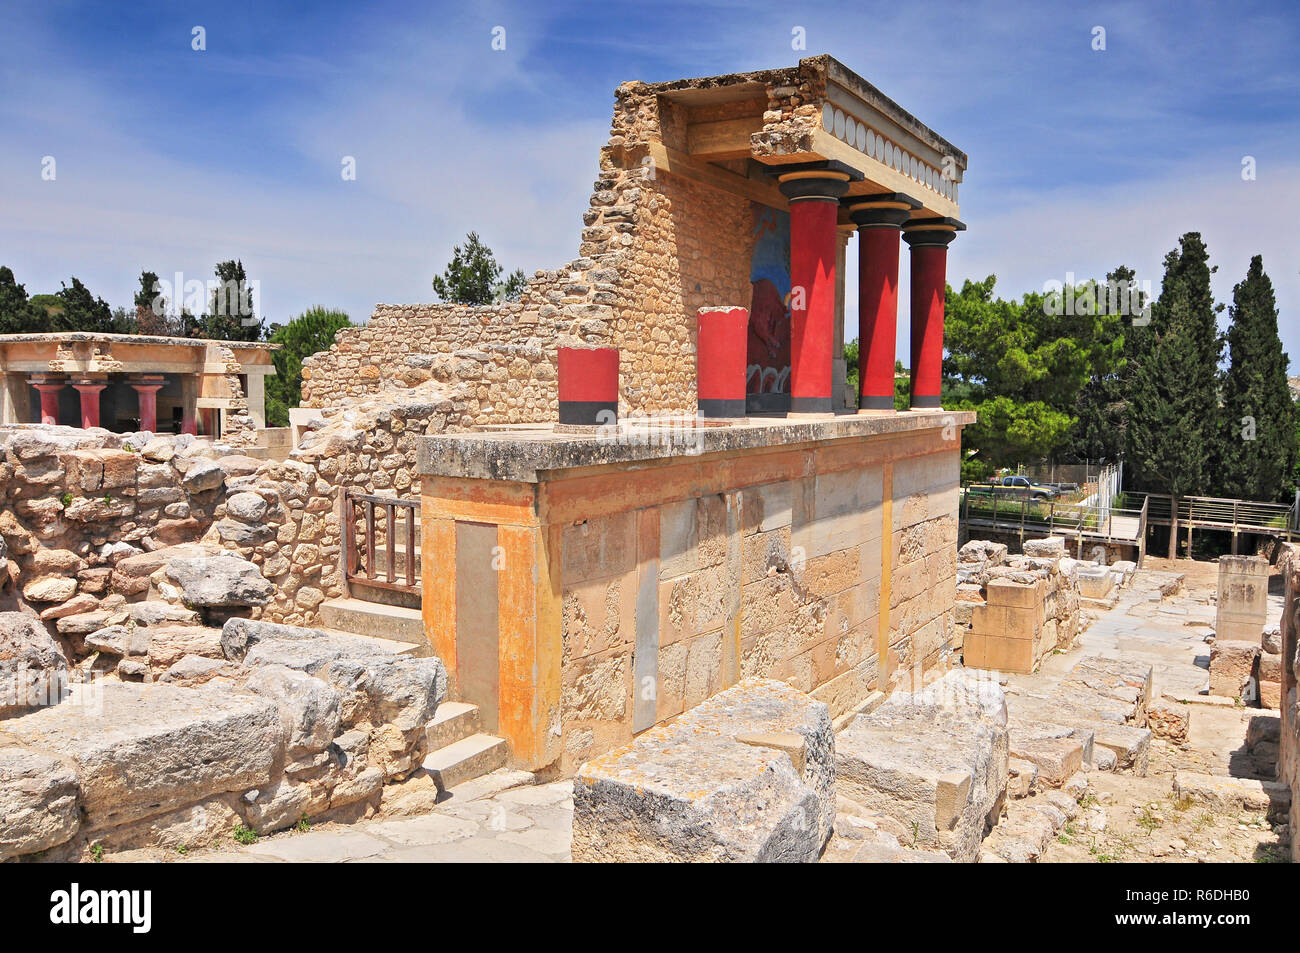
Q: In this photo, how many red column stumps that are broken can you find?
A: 2